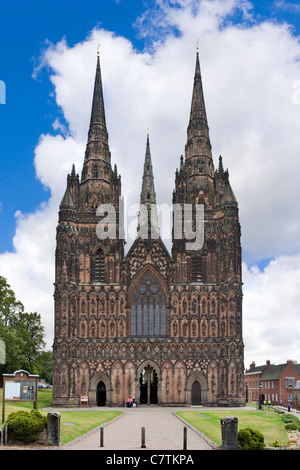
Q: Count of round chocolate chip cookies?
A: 0